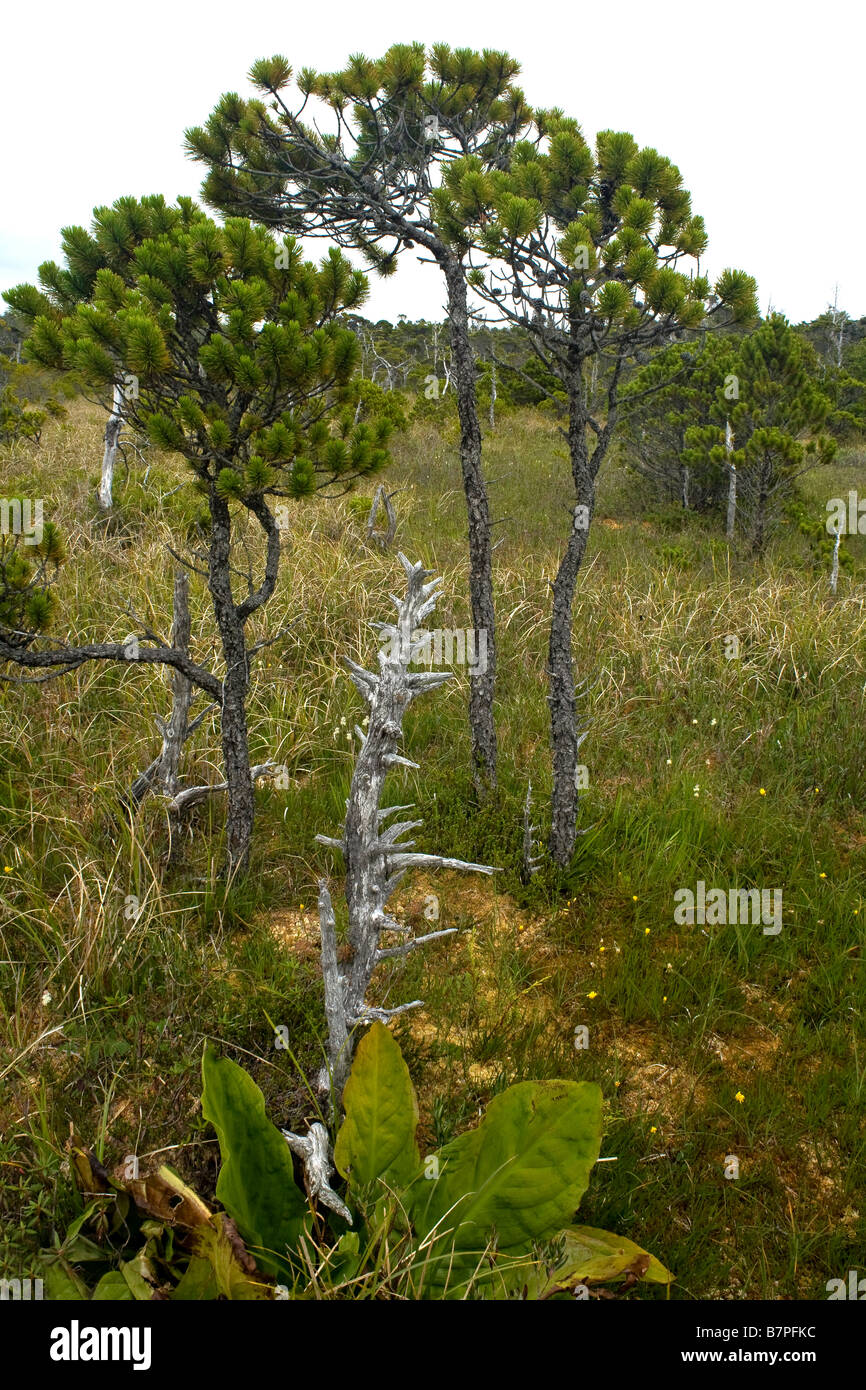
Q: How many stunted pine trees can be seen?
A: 3